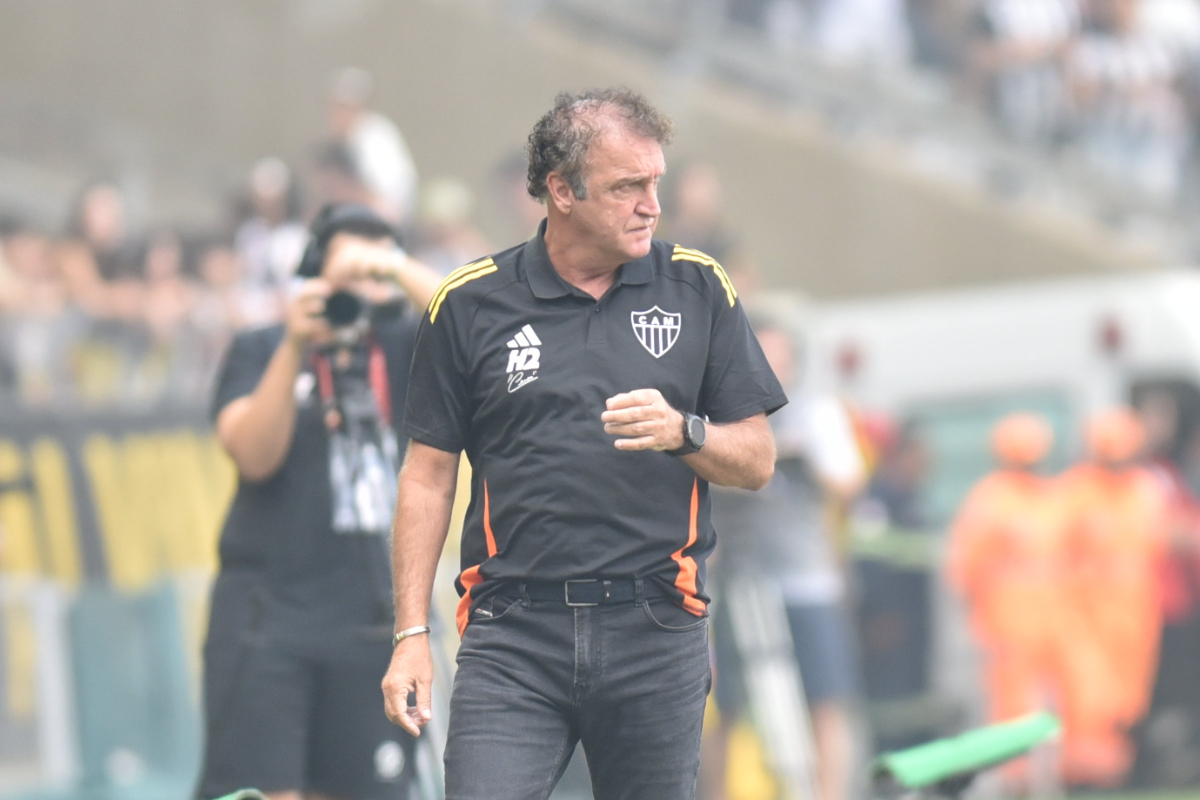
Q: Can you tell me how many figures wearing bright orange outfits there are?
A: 2